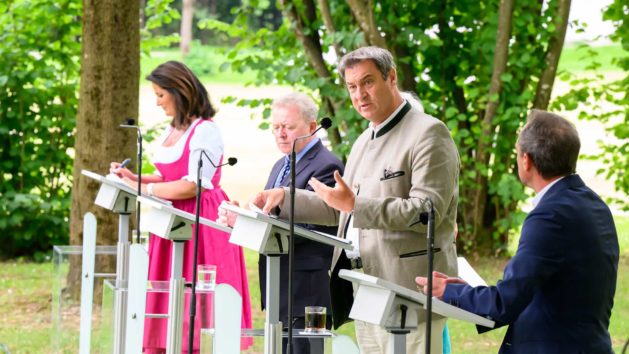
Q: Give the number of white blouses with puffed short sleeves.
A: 1